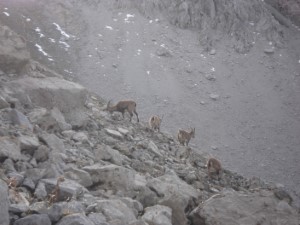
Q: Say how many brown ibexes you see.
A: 4